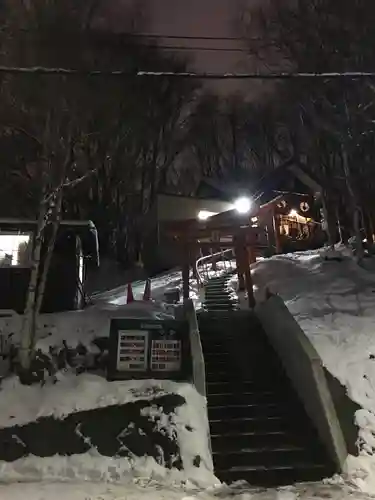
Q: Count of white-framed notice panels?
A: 2